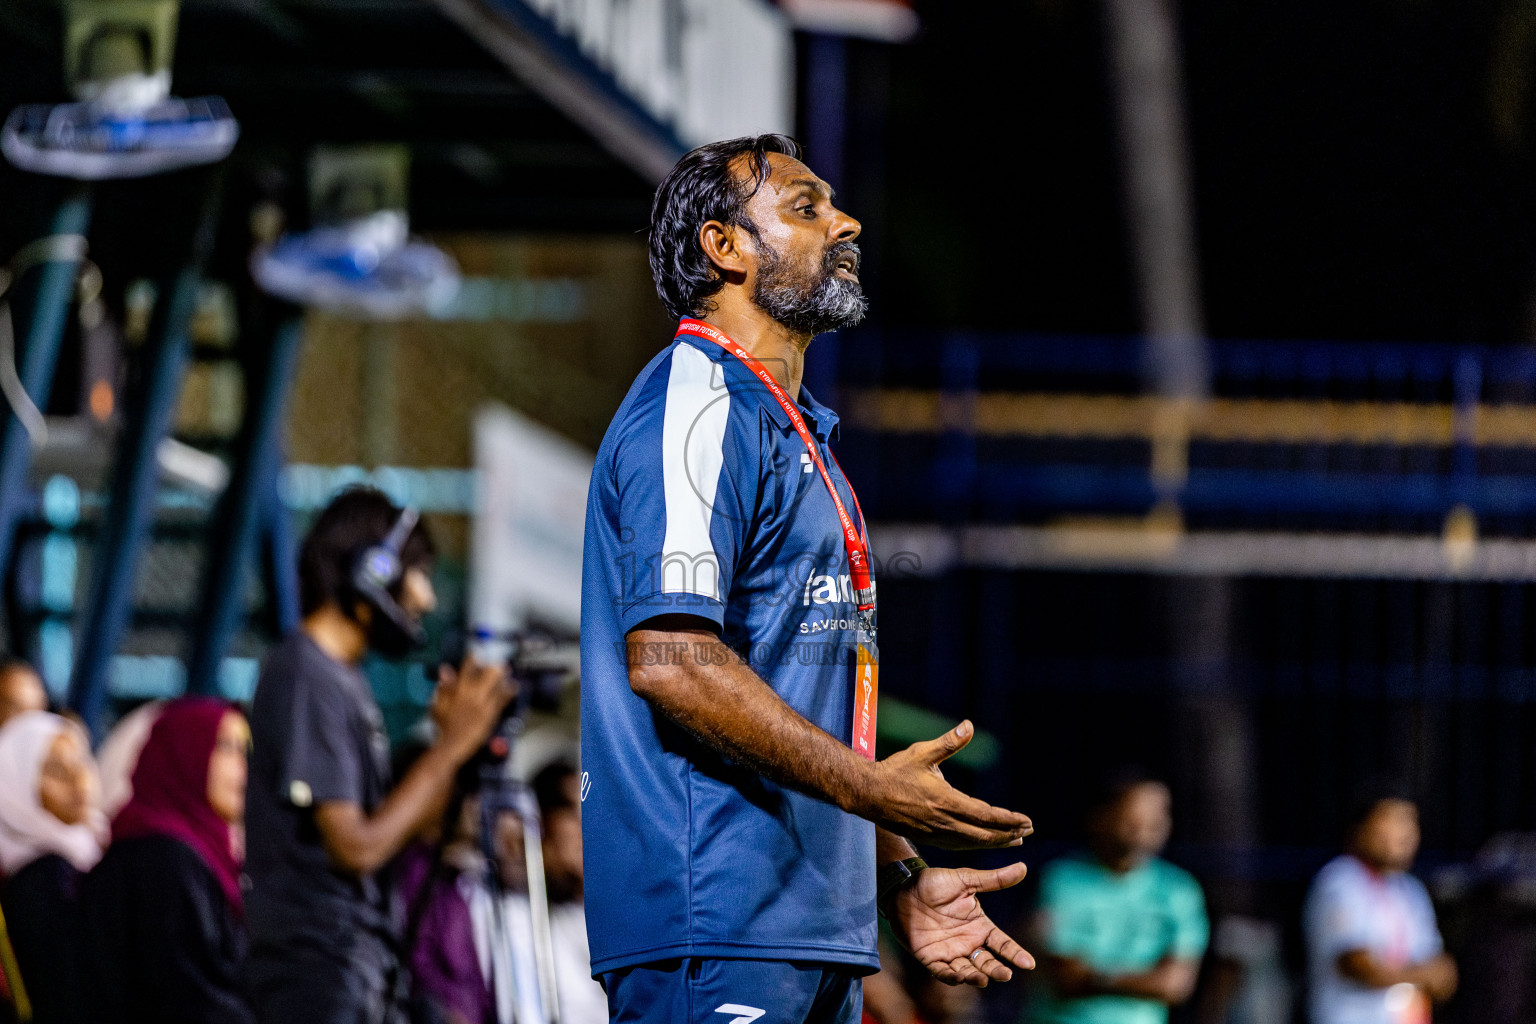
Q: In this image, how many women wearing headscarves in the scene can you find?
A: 3